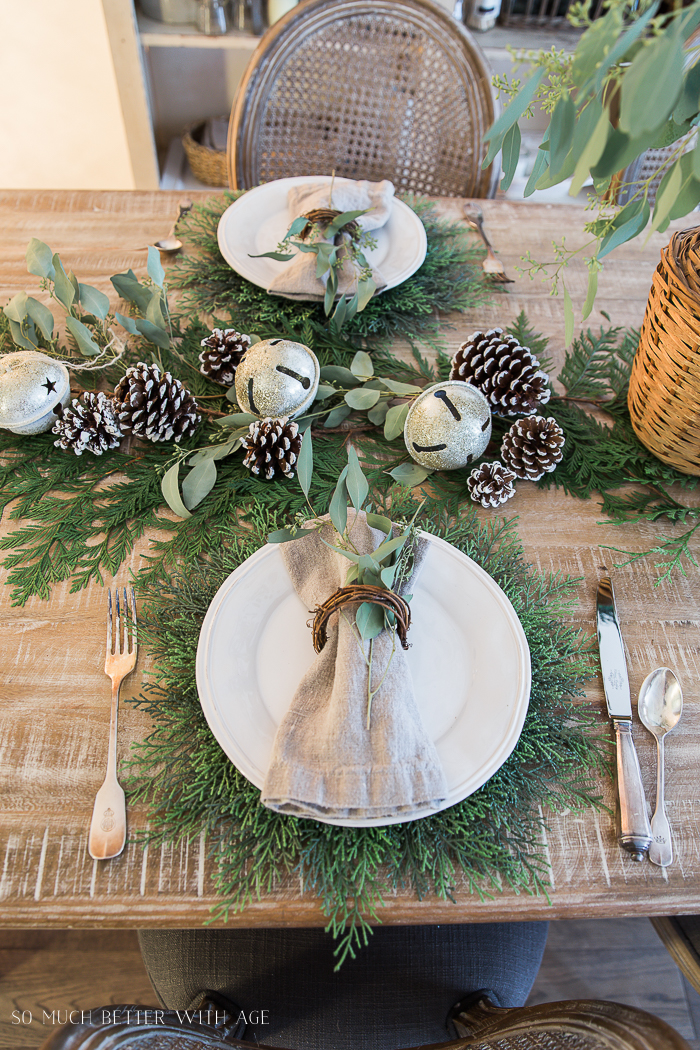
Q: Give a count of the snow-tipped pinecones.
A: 7